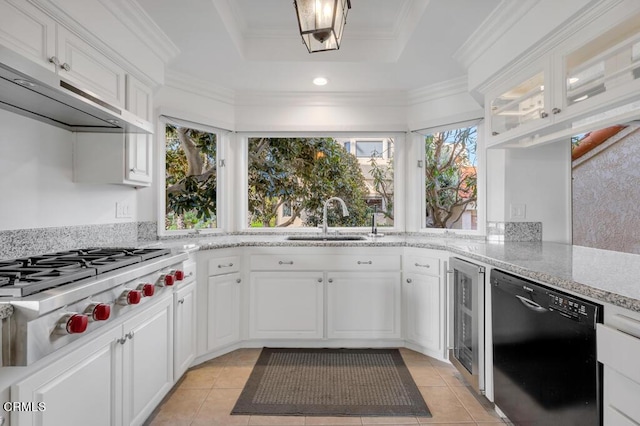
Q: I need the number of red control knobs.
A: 6